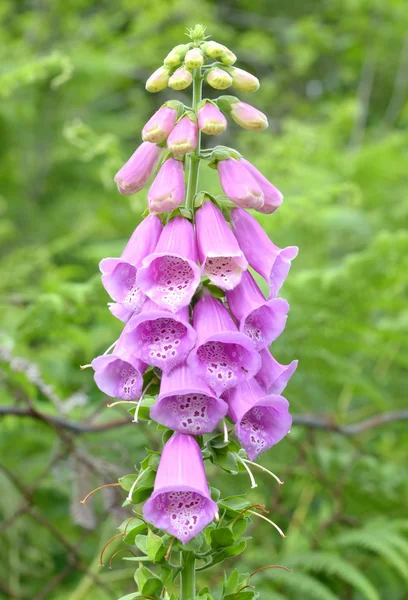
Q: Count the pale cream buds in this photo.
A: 8